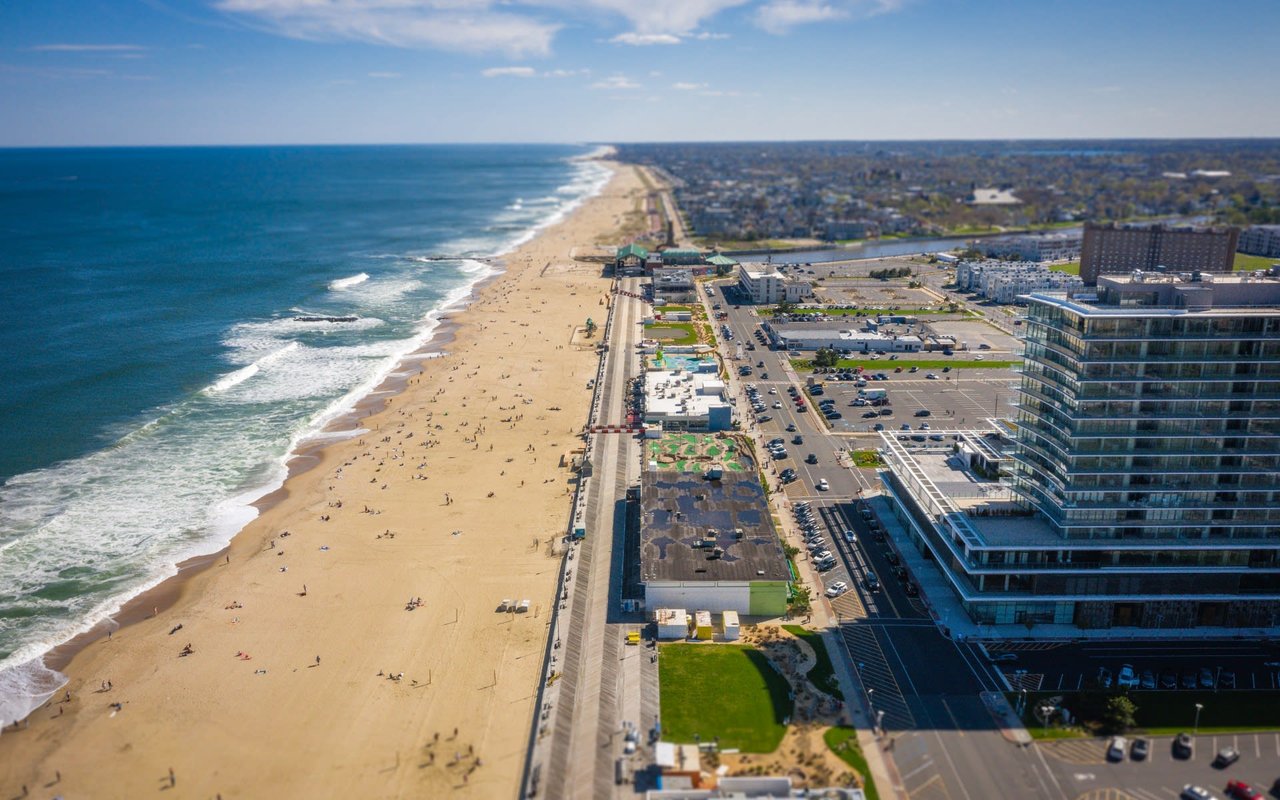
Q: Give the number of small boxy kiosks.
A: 3